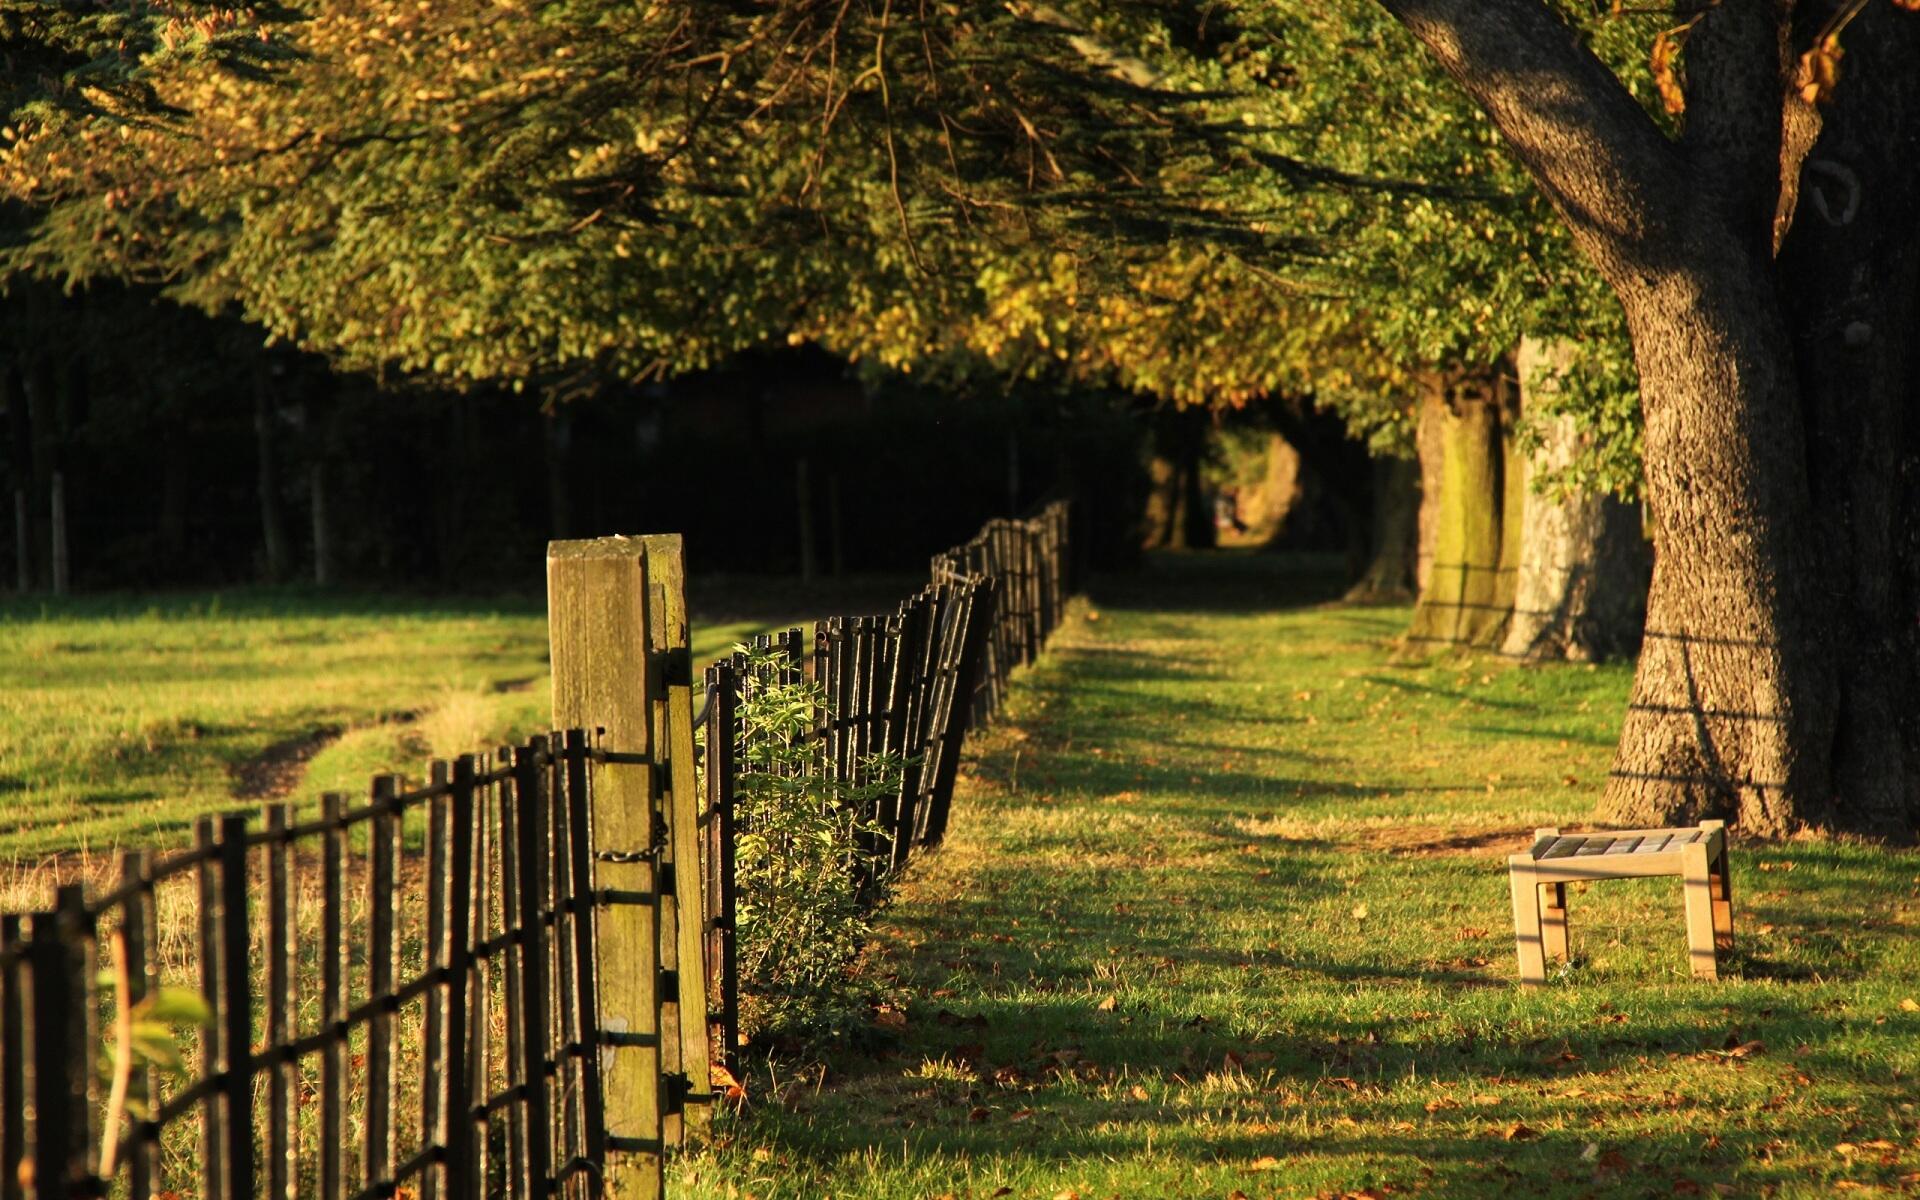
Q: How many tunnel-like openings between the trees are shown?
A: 1